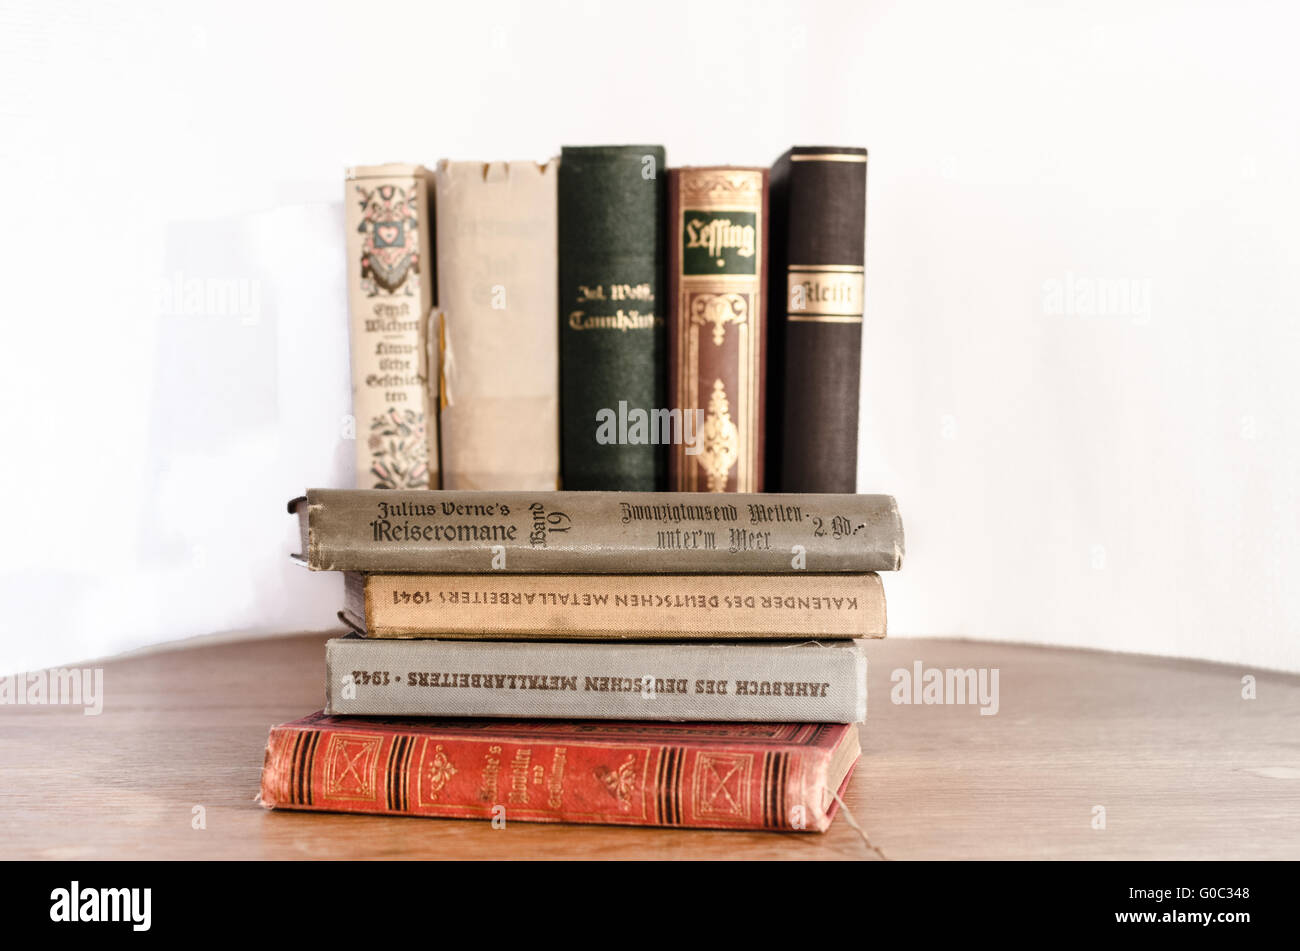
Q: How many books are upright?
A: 5